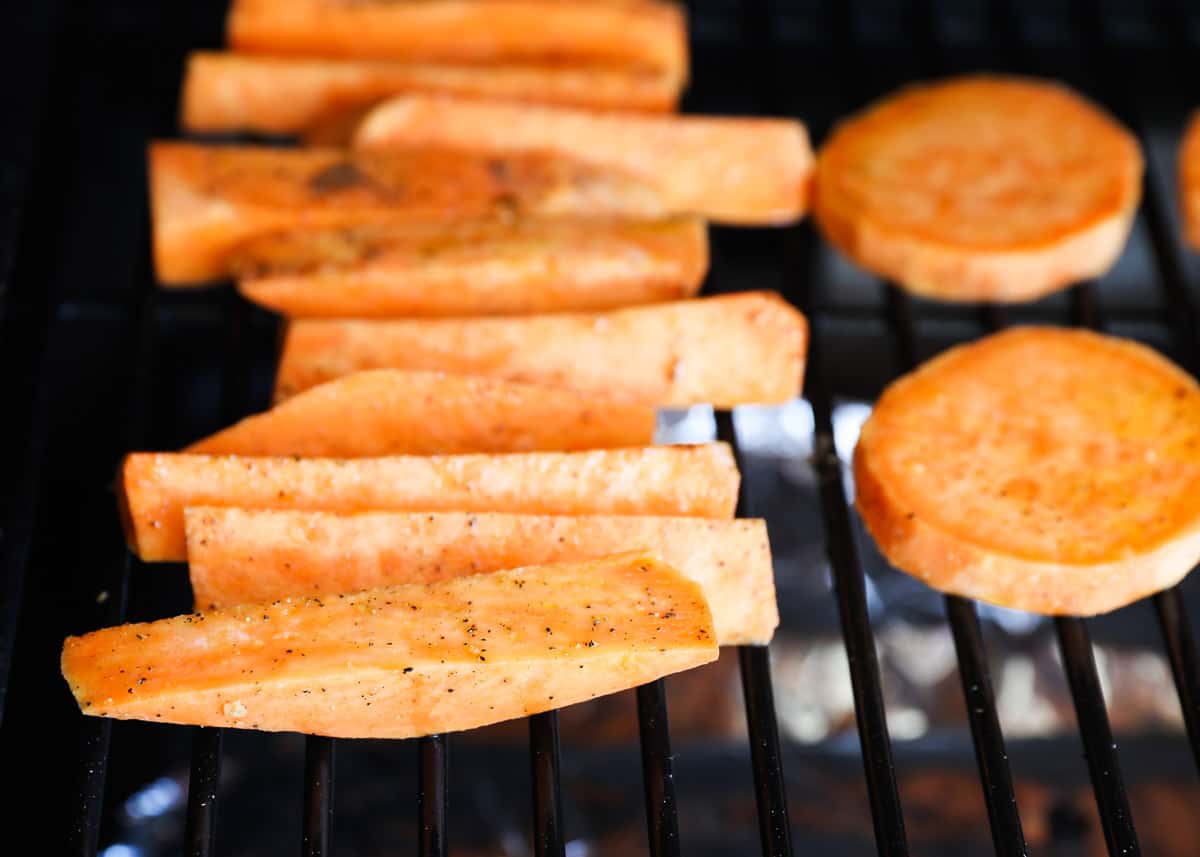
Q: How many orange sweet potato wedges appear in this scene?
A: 10